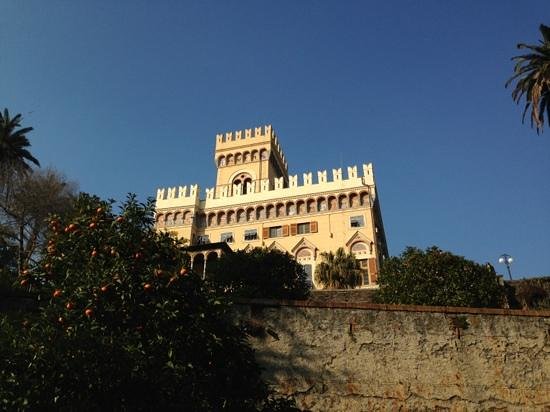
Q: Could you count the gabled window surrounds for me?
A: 4